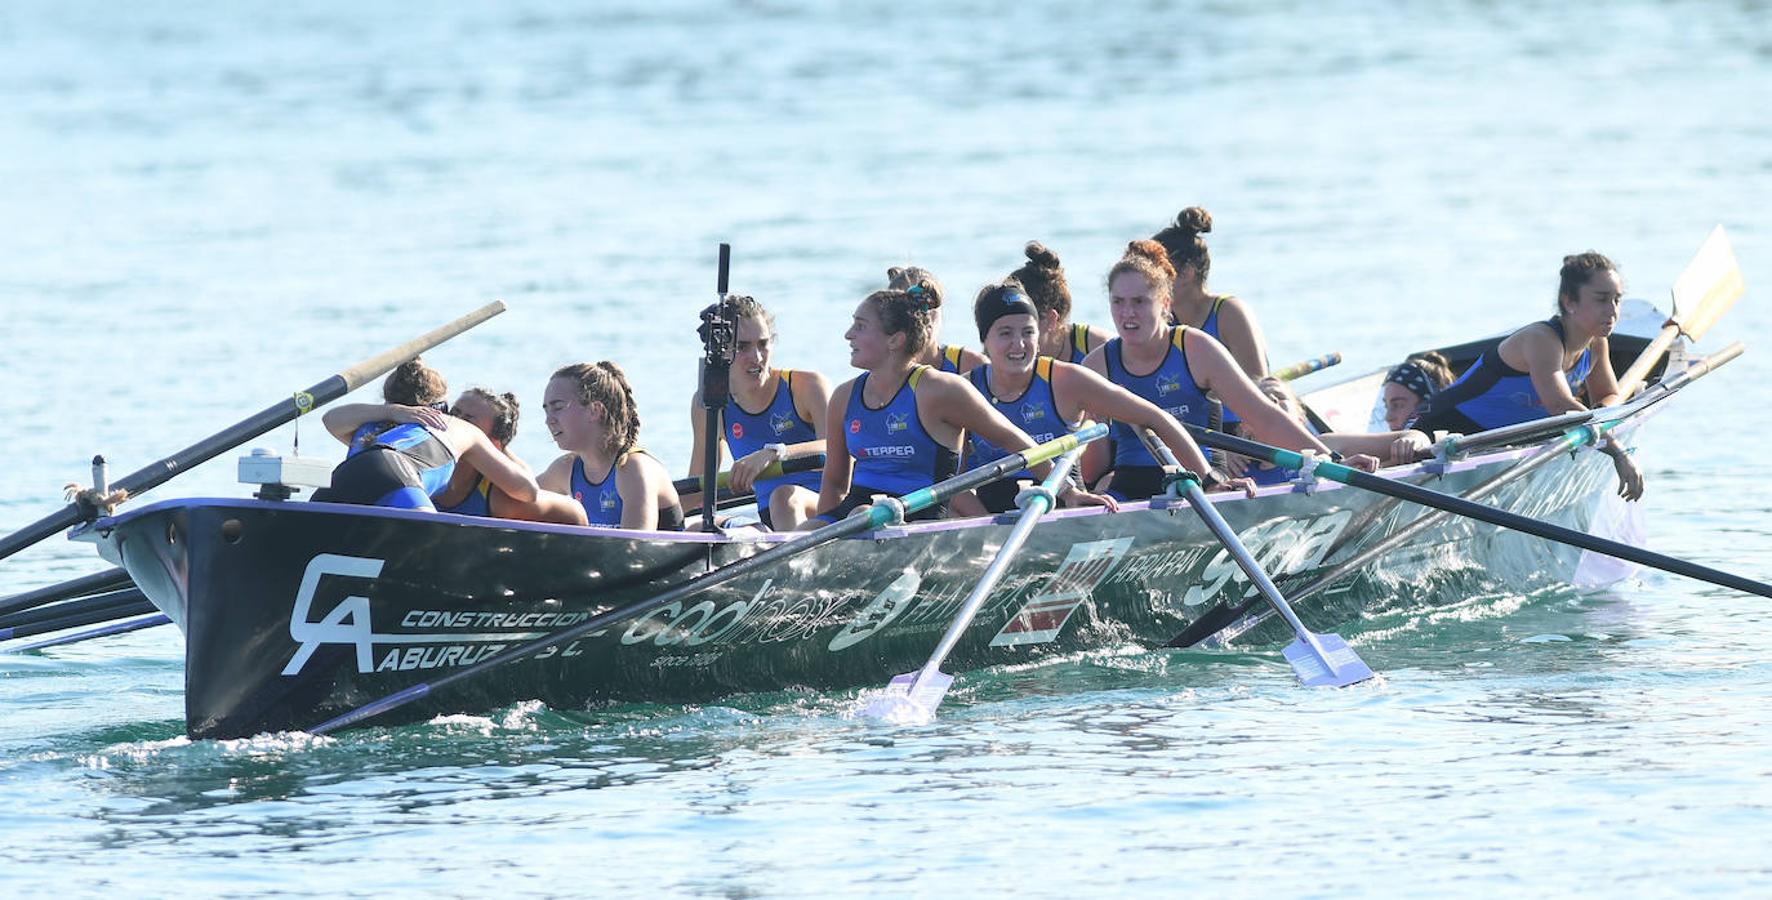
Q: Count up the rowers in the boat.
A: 13